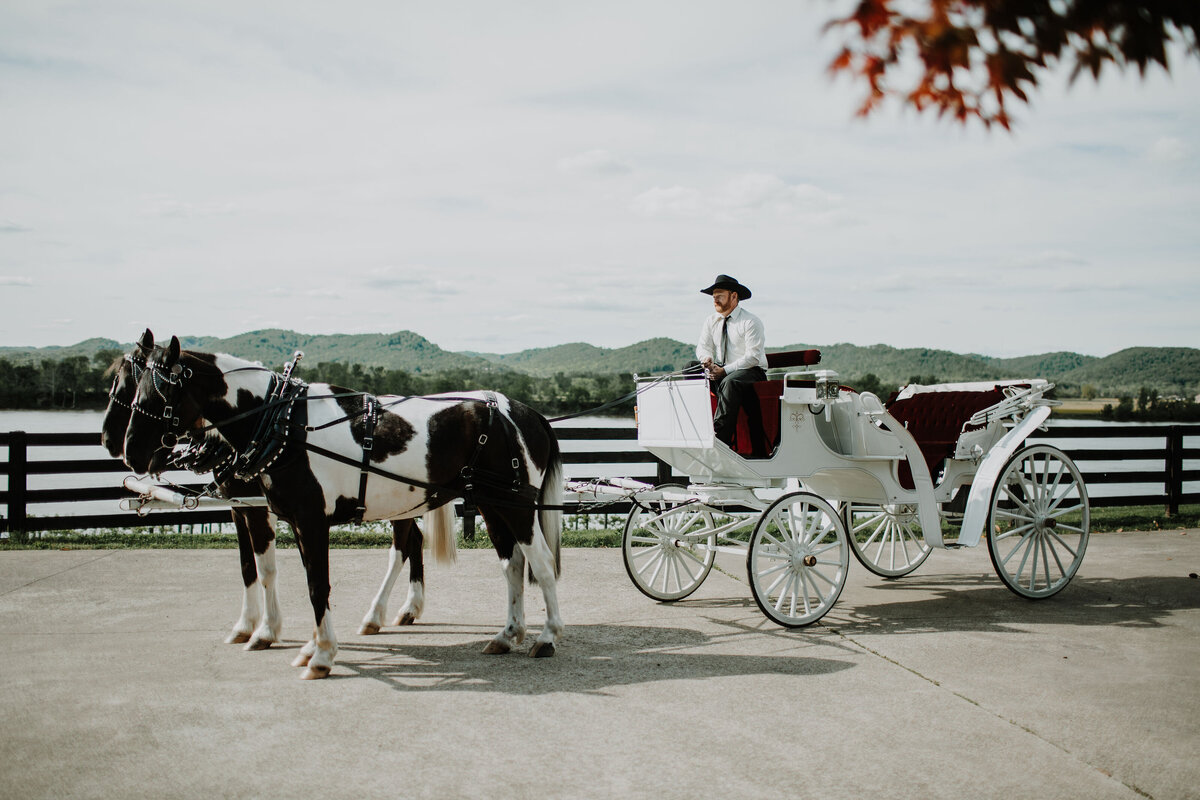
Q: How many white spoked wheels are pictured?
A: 4